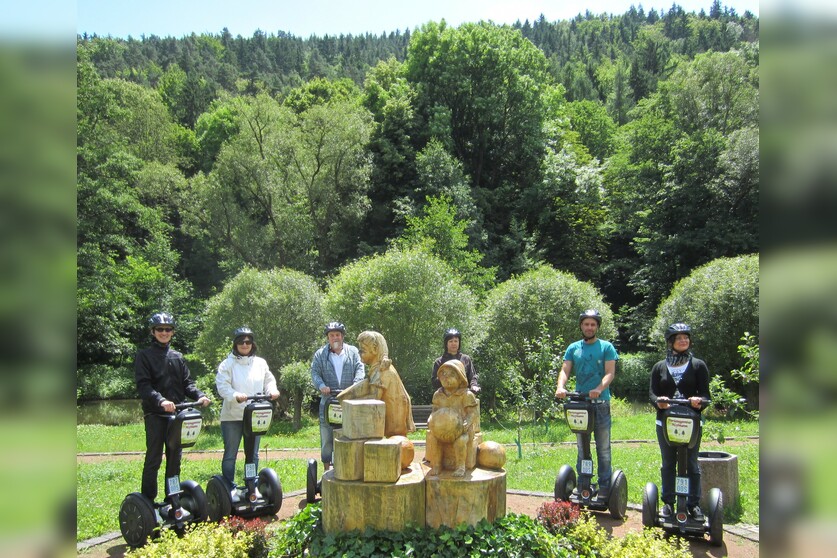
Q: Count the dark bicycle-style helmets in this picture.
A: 6